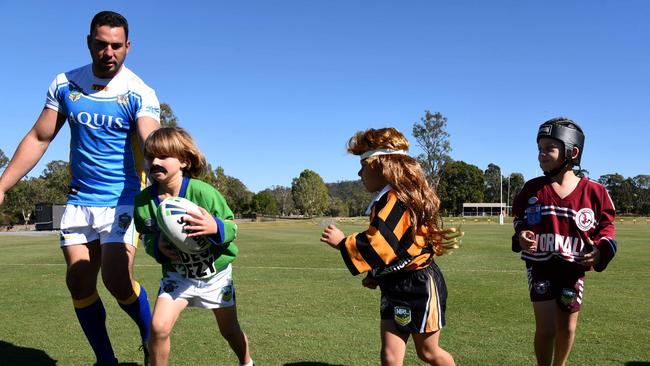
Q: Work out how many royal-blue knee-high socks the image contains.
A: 2